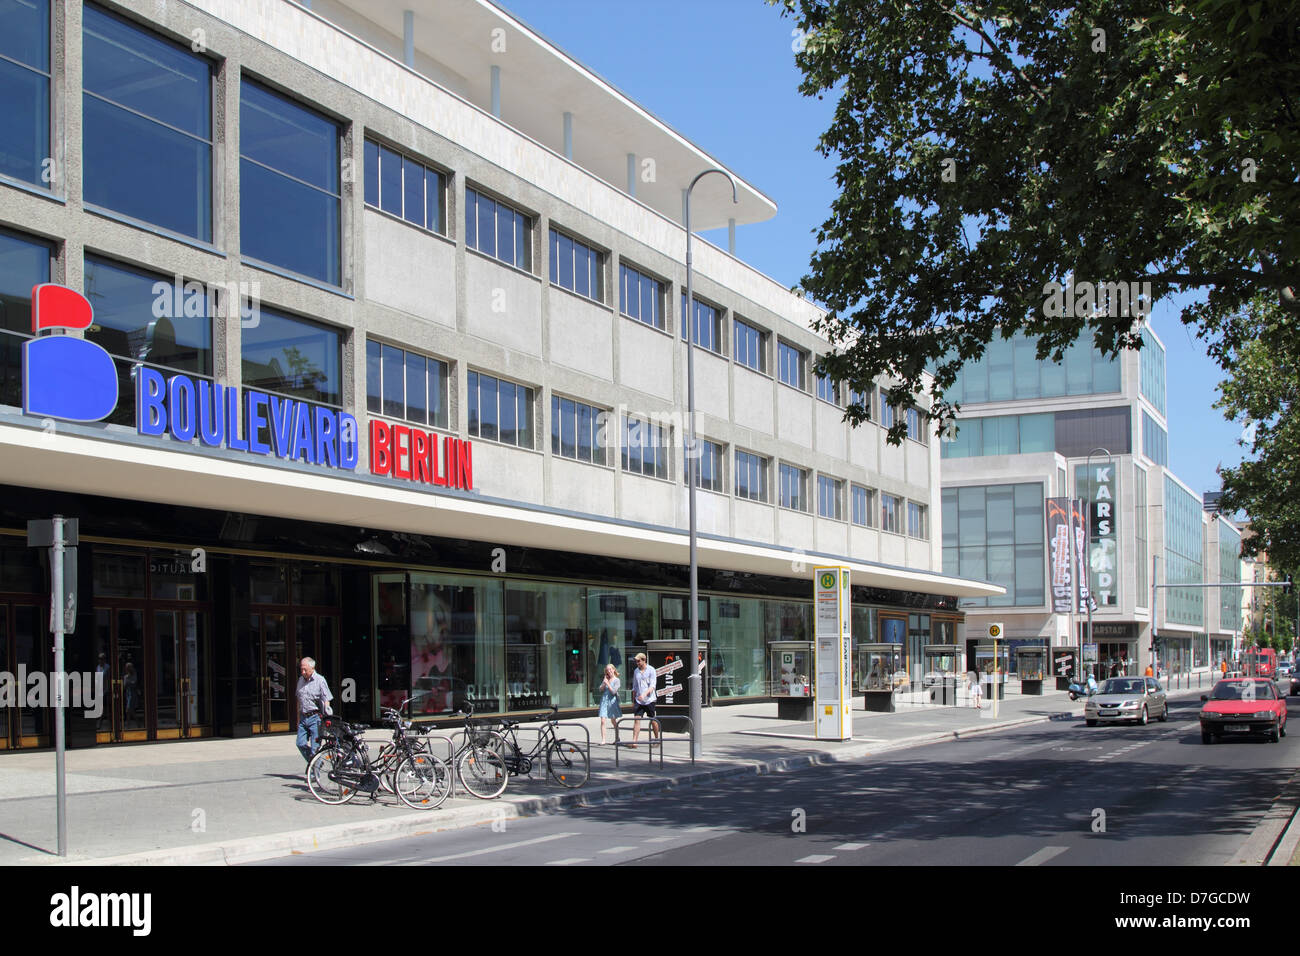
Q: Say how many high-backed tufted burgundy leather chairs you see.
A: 0